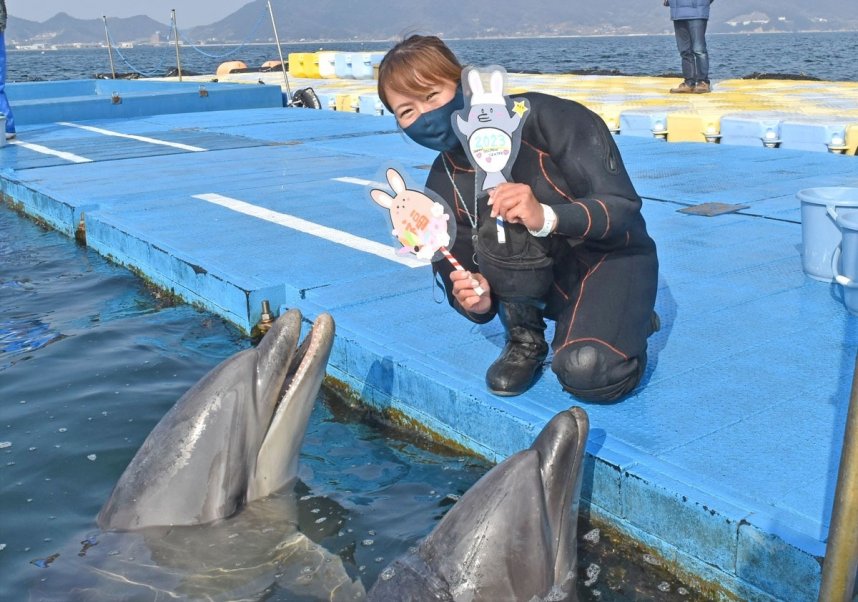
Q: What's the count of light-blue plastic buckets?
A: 2